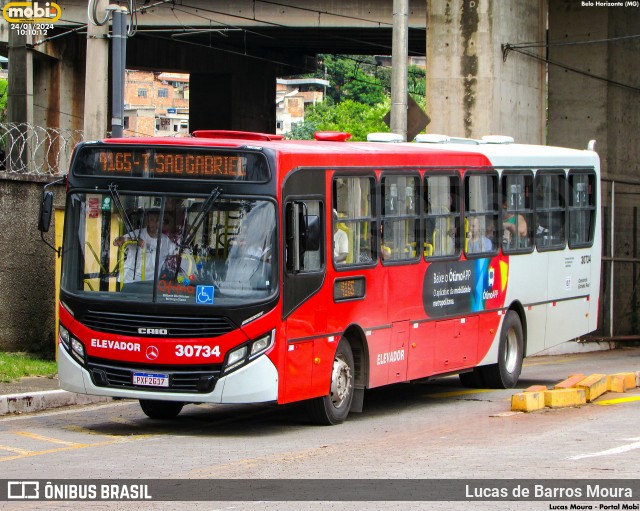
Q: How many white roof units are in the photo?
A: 3